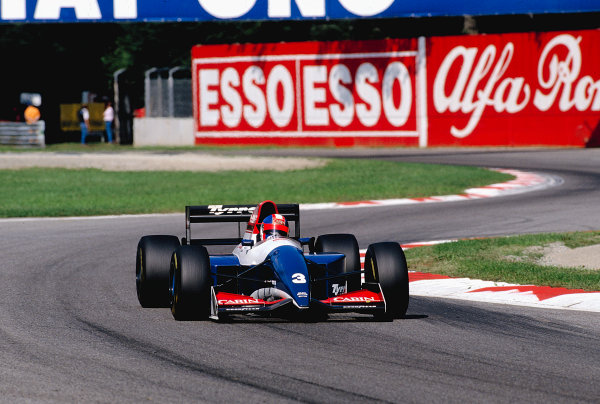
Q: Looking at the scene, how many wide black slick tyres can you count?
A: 4